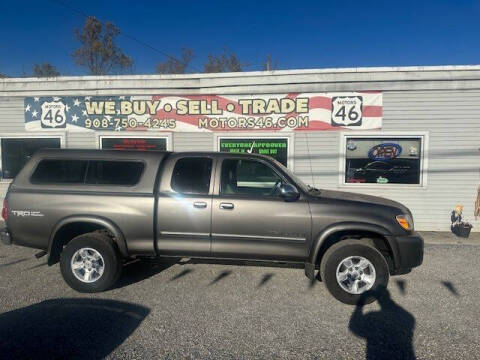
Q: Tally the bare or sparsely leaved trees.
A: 4